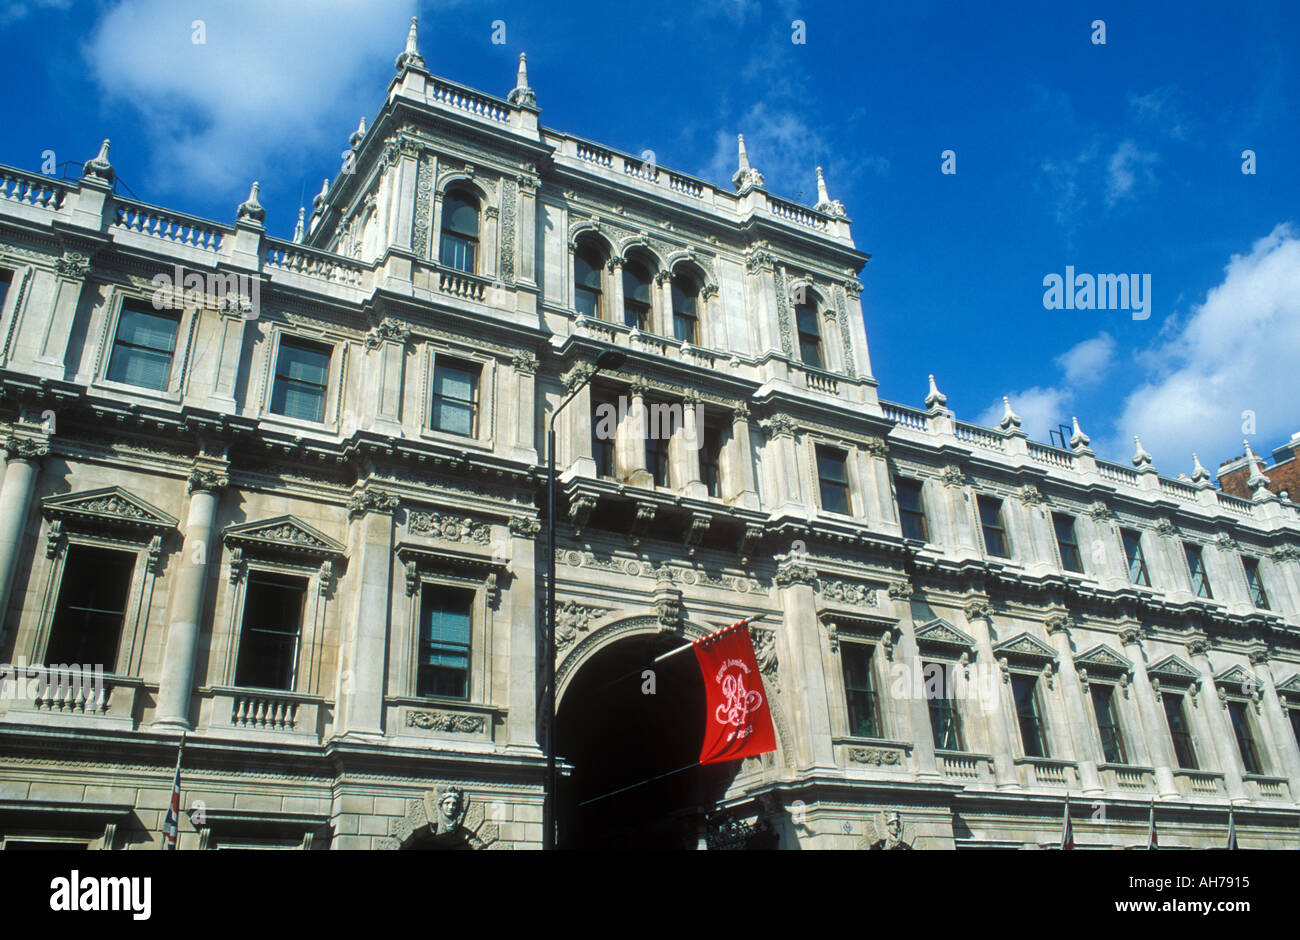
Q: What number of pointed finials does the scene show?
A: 15